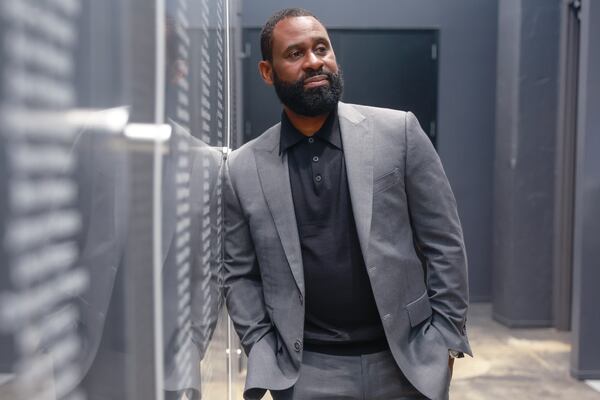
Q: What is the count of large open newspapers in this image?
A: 0